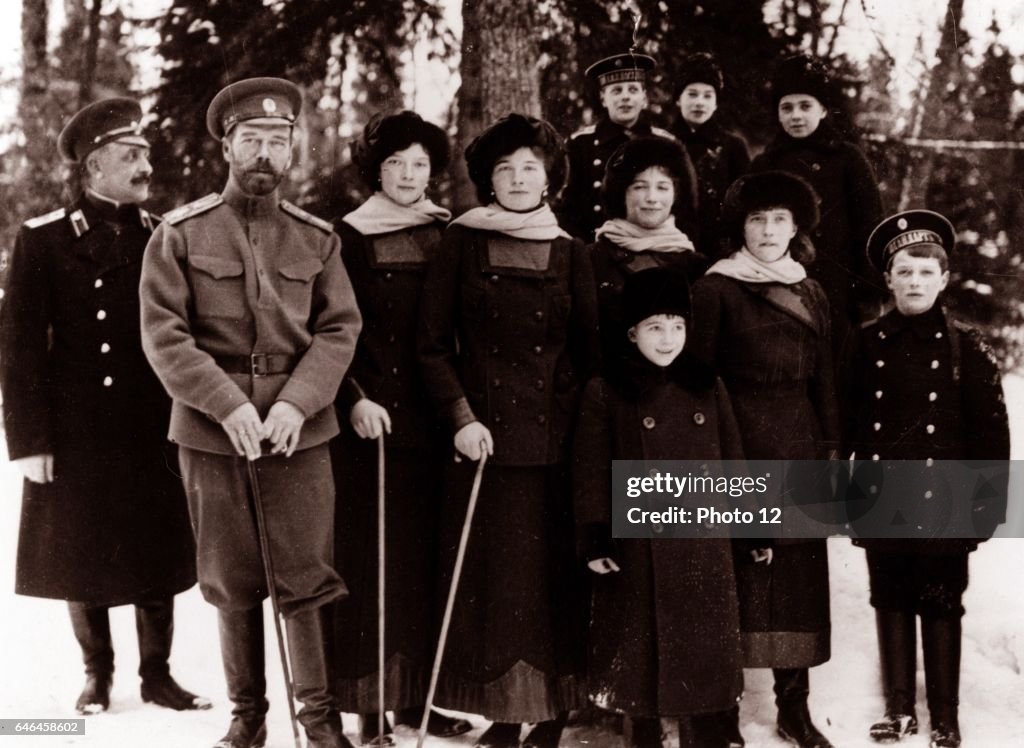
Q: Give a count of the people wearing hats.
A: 11